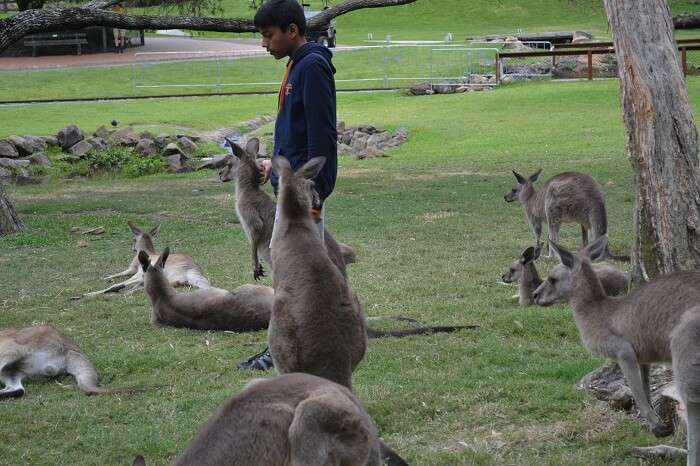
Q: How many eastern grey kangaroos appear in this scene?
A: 9